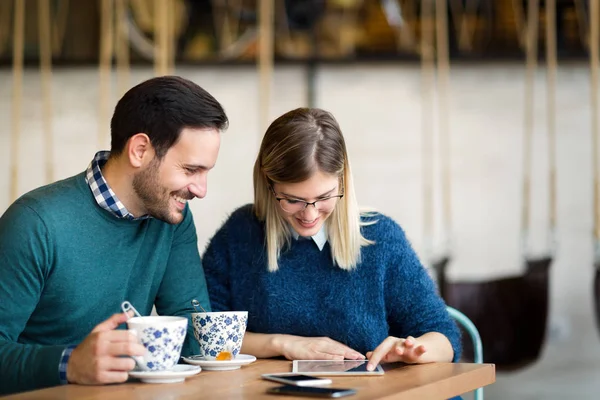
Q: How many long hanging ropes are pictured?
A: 11